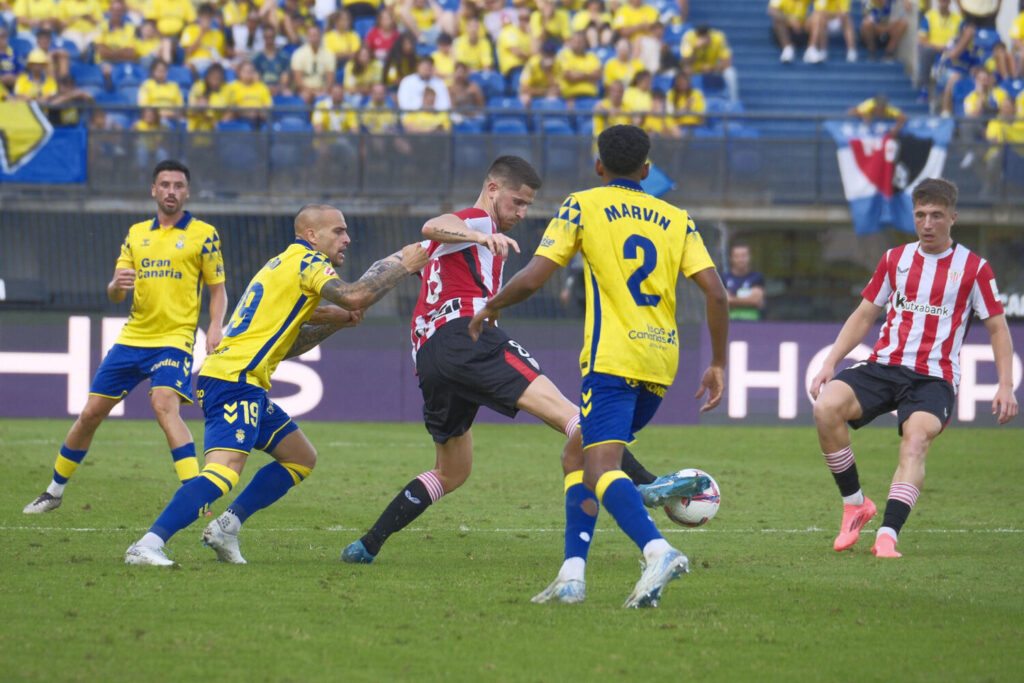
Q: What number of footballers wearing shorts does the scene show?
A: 5